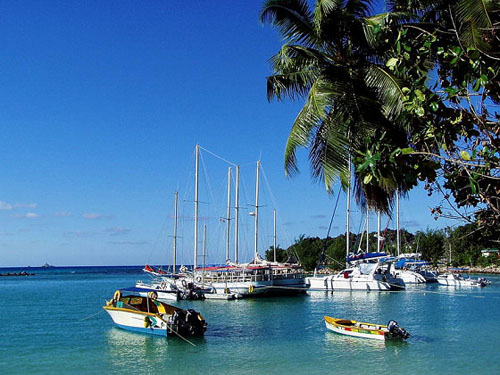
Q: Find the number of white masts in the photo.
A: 11